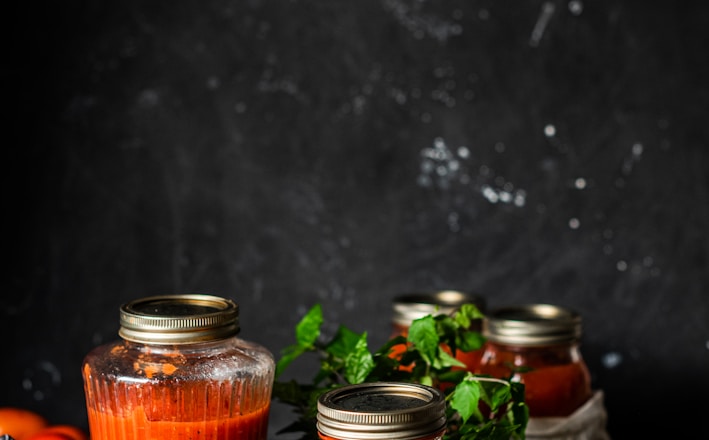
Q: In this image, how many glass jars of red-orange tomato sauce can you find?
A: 4